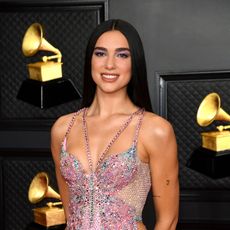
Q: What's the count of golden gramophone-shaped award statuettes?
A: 3